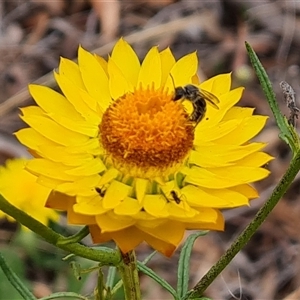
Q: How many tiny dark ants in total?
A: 2